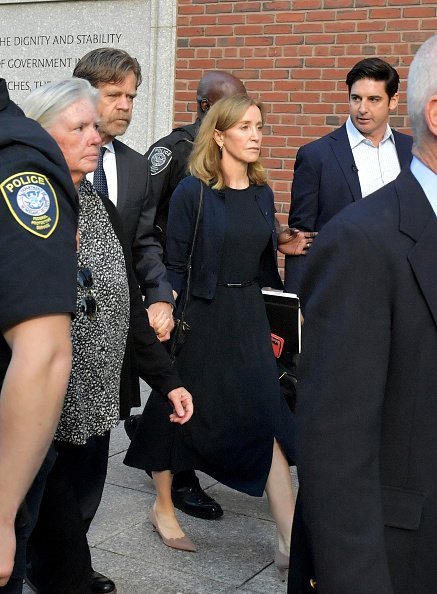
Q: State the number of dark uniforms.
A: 2